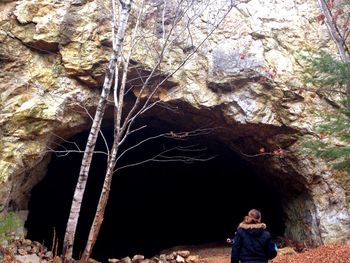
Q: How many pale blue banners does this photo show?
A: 0